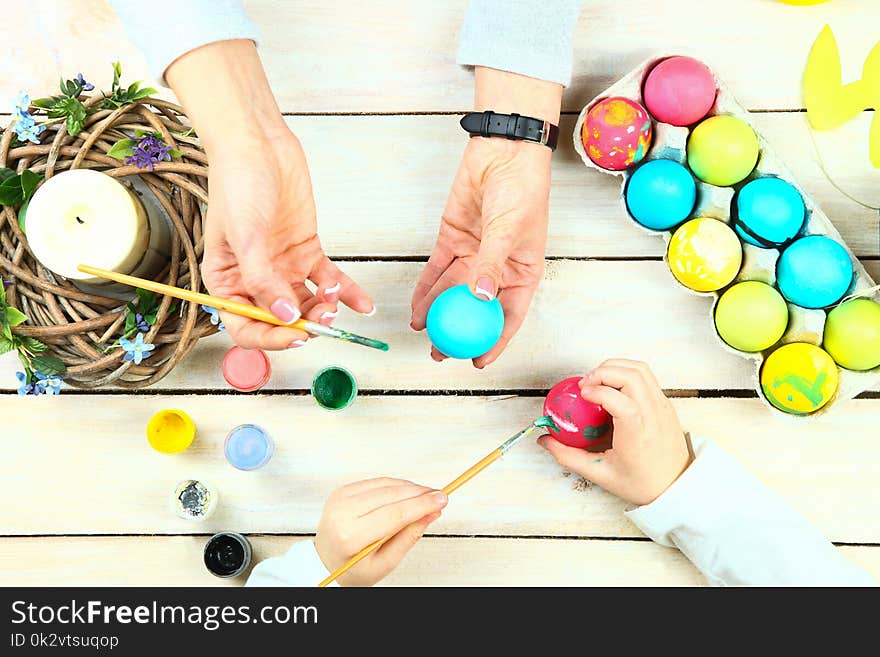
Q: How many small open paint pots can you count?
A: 6